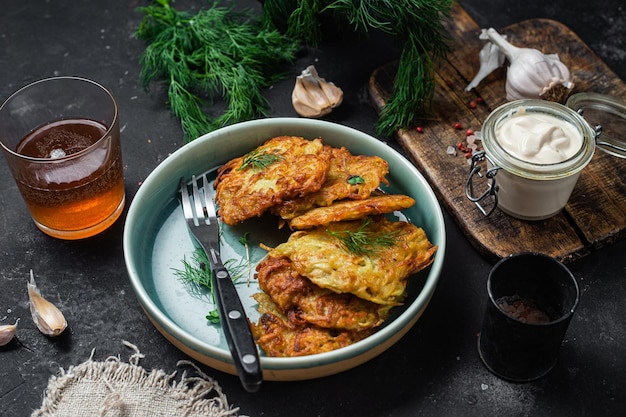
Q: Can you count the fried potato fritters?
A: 6